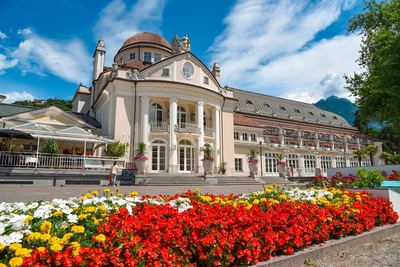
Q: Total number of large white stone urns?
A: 4